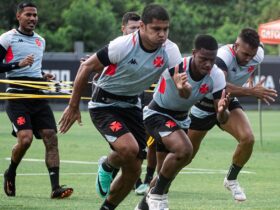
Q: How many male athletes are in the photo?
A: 5